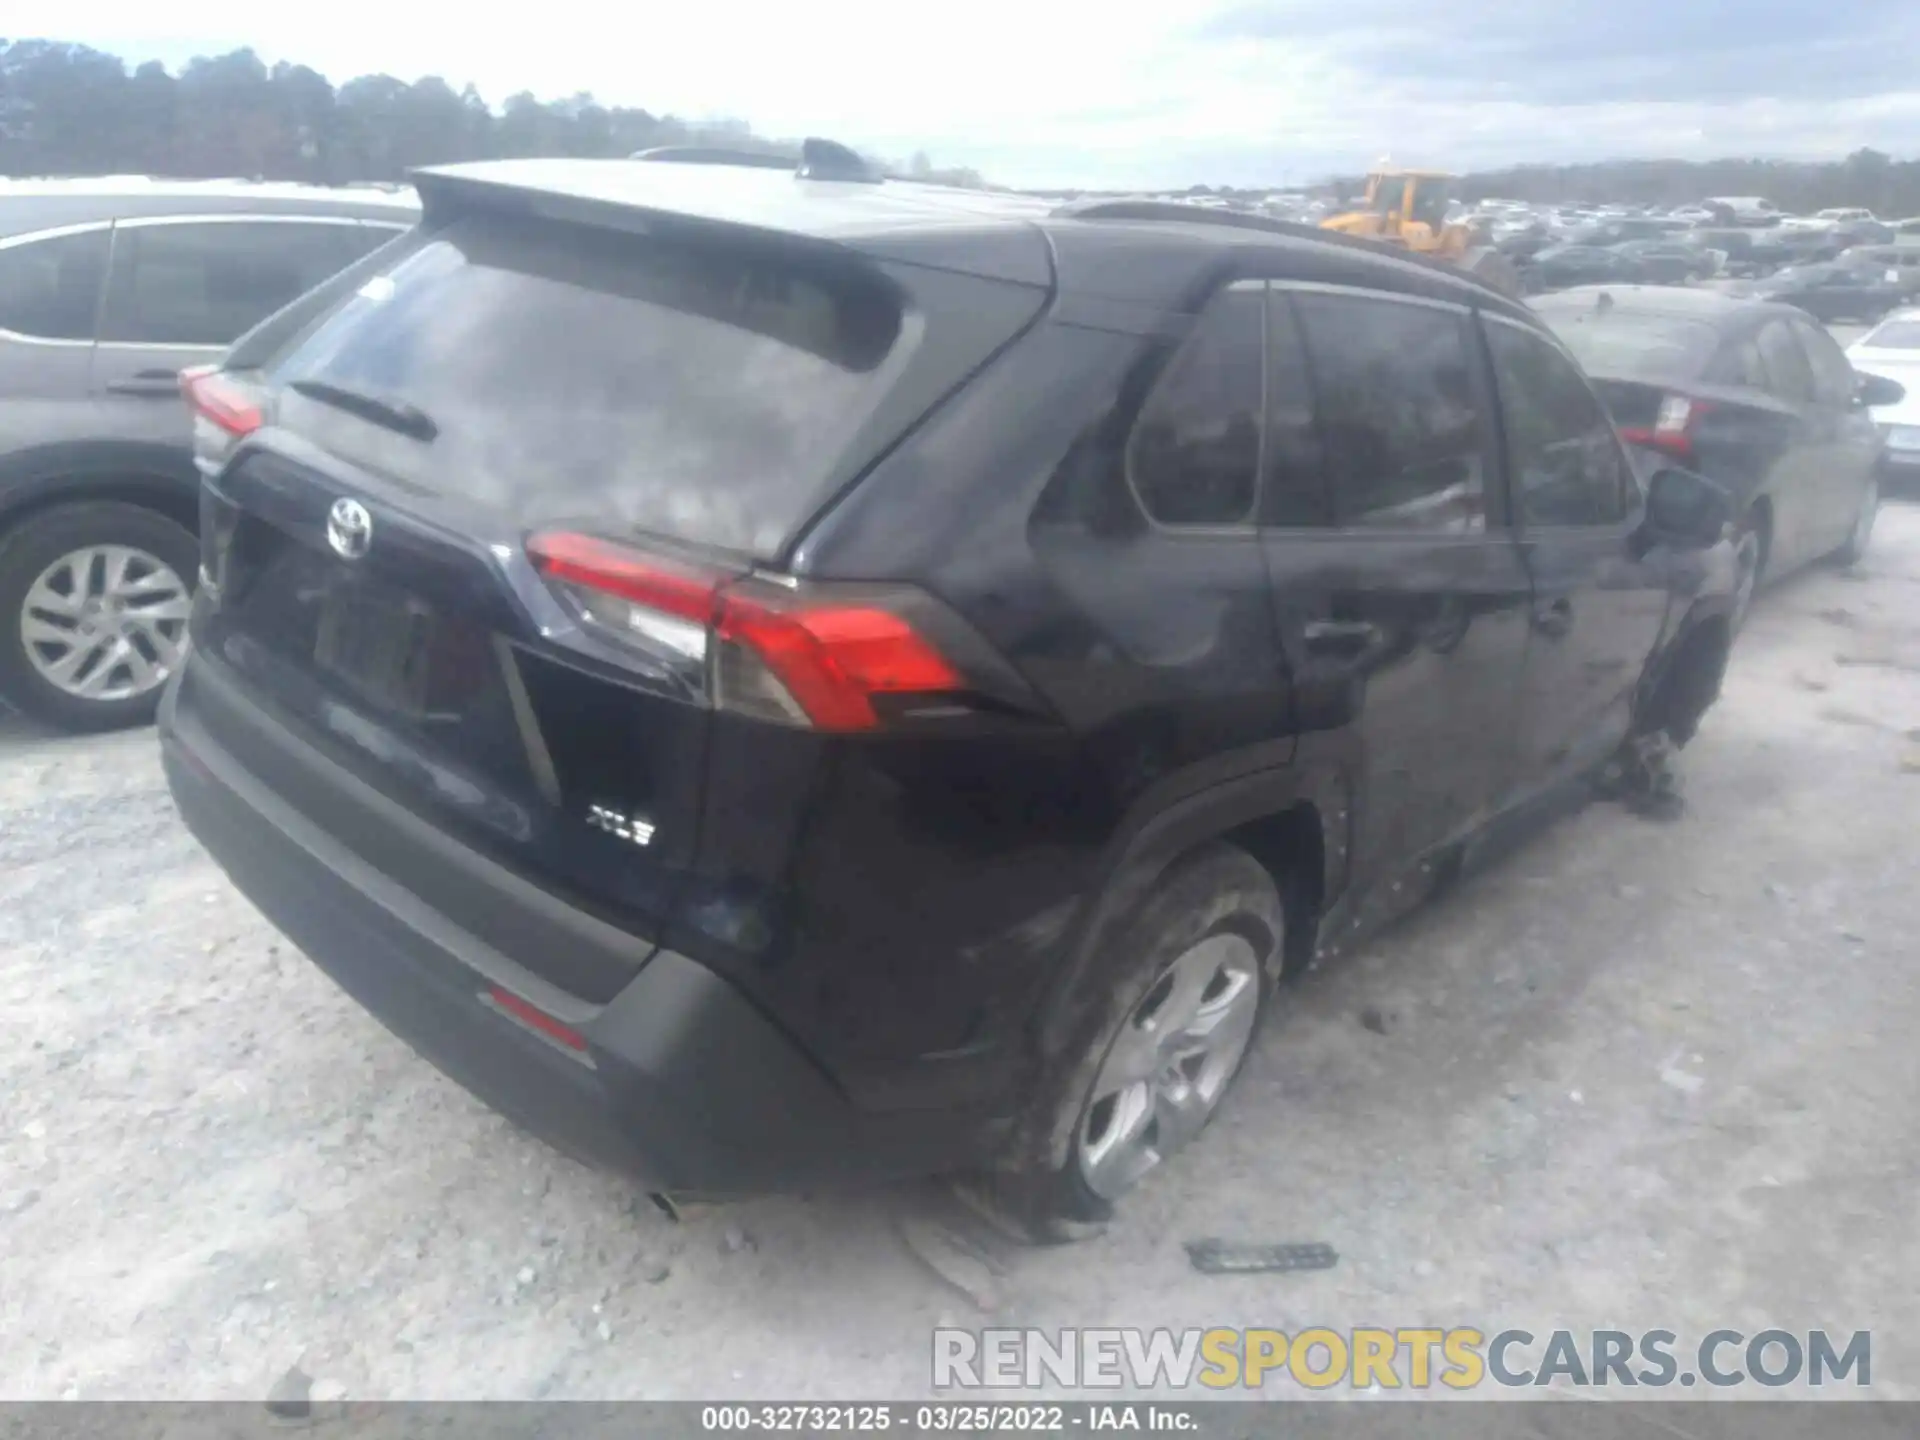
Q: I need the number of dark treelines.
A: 2